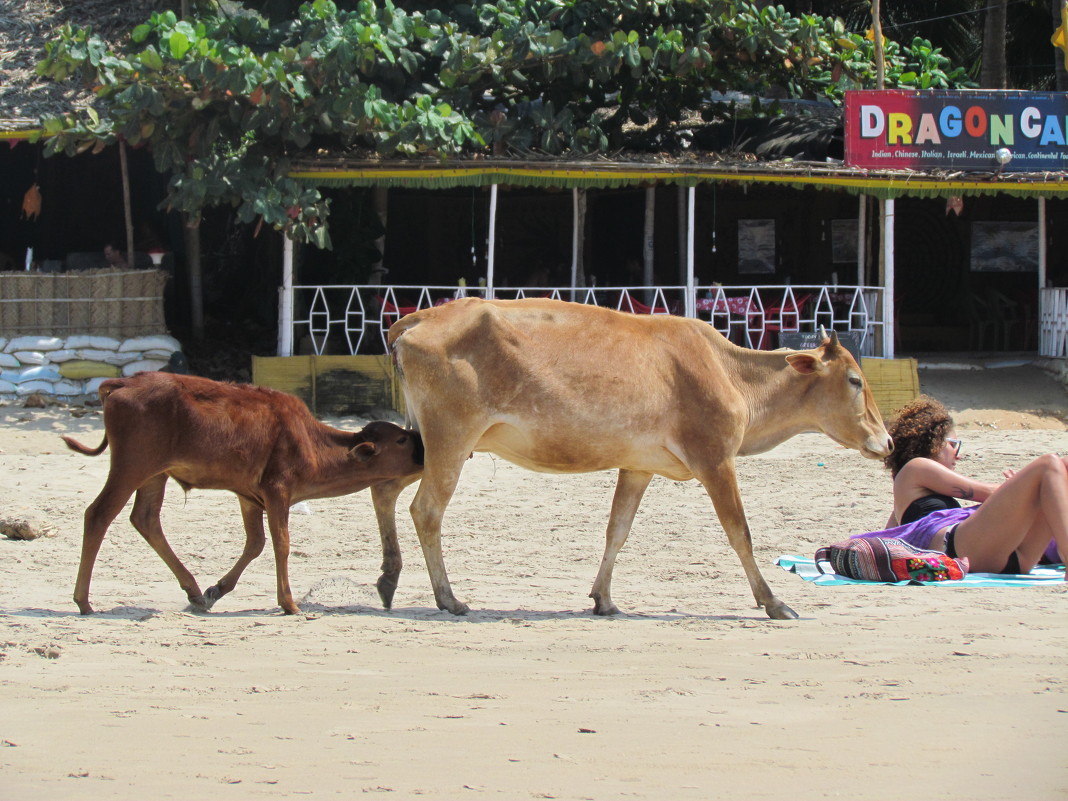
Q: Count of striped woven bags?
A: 1